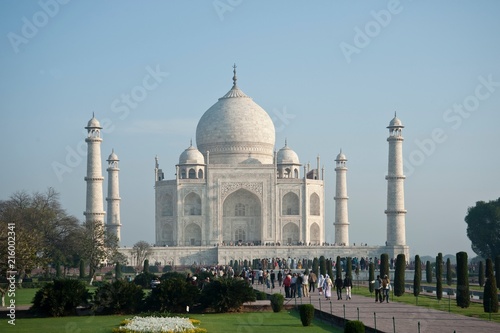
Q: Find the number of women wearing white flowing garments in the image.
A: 2